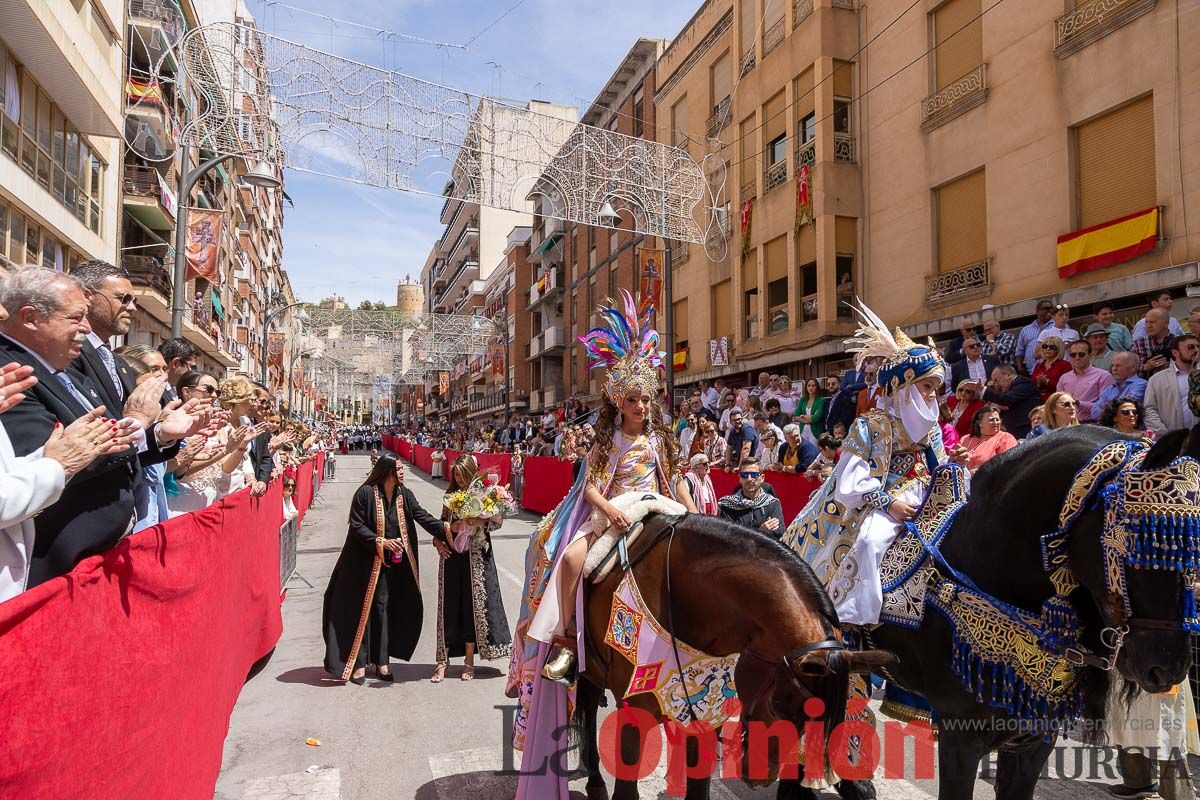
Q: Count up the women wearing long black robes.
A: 2